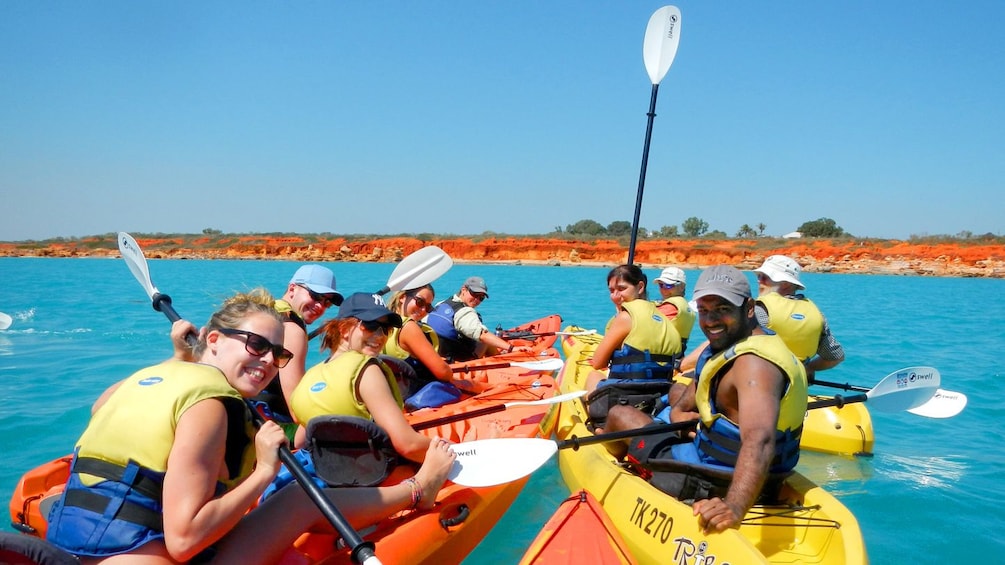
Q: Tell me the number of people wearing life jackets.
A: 9